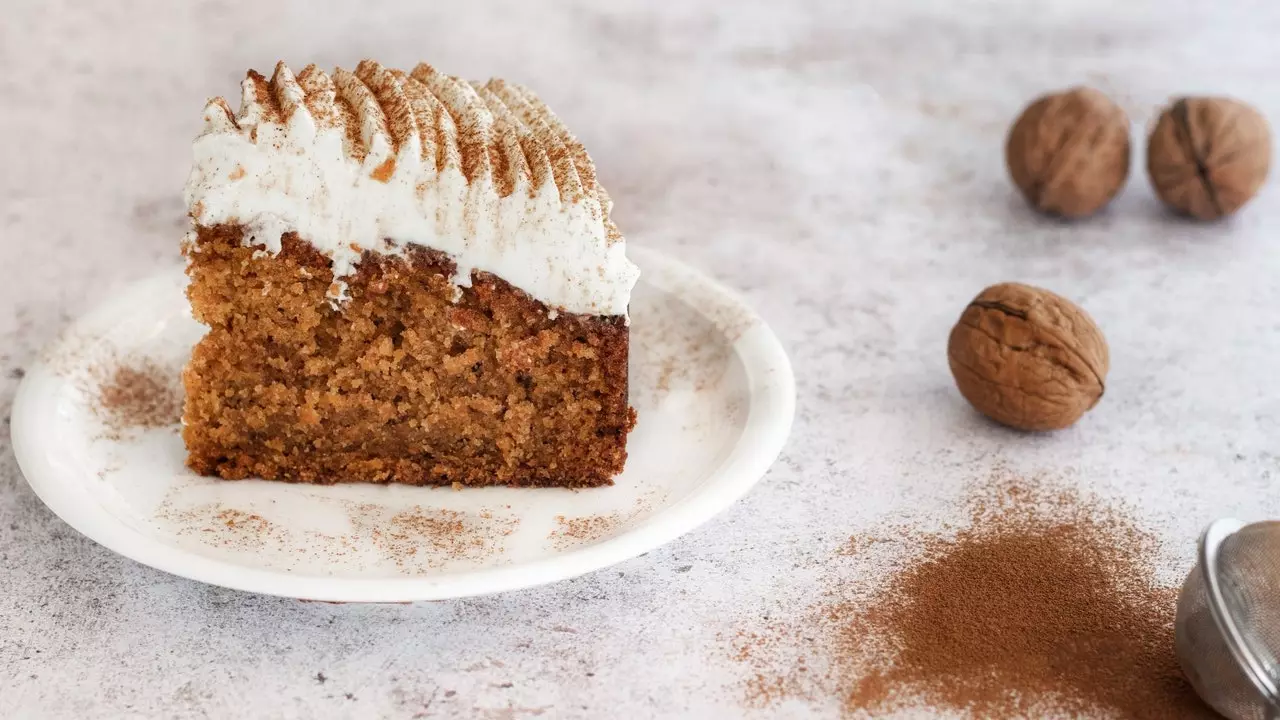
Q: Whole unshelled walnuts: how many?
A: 3